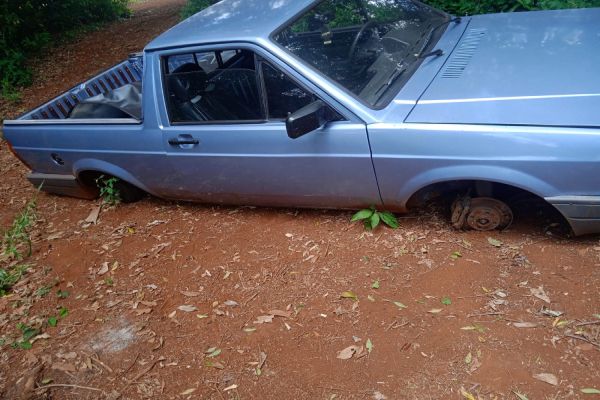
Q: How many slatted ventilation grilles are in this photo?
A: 1